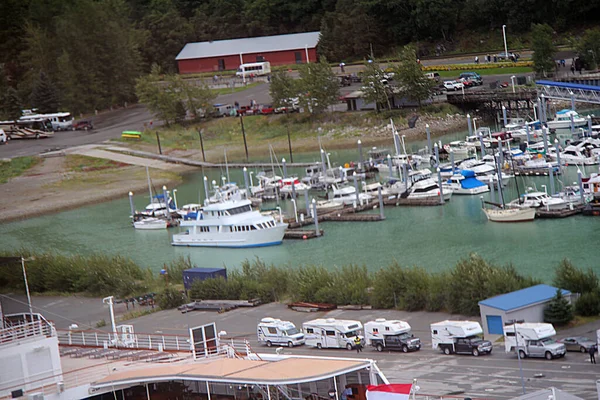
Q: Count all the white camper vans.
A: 5